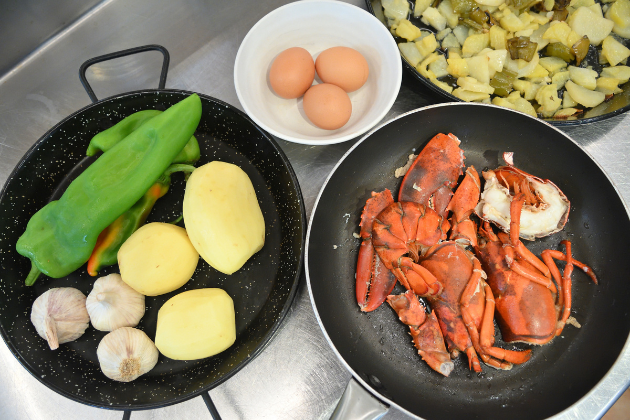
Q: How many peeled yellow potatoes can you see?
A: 3